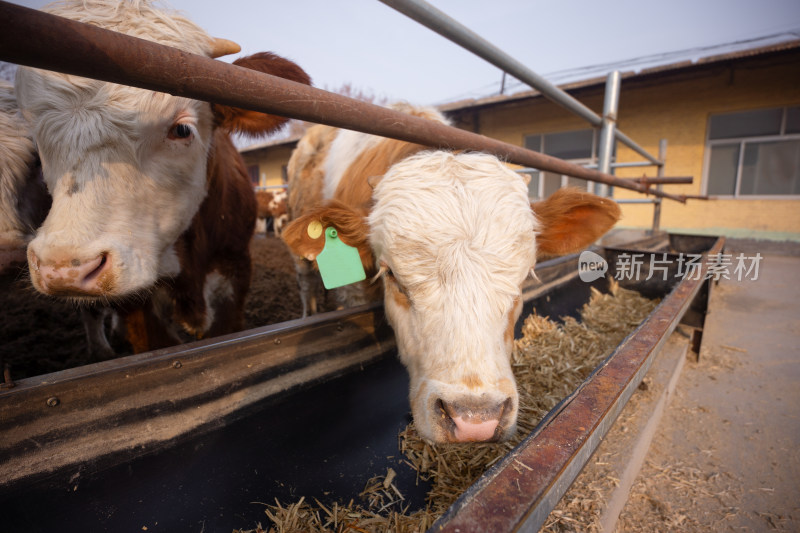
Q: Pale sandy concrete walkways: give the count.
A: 1